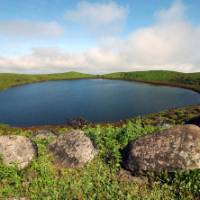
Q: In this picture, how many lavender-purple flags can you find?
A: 0